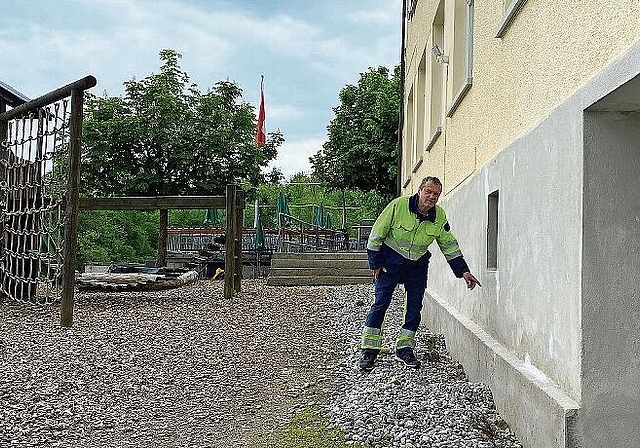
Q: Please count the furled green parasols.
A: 5